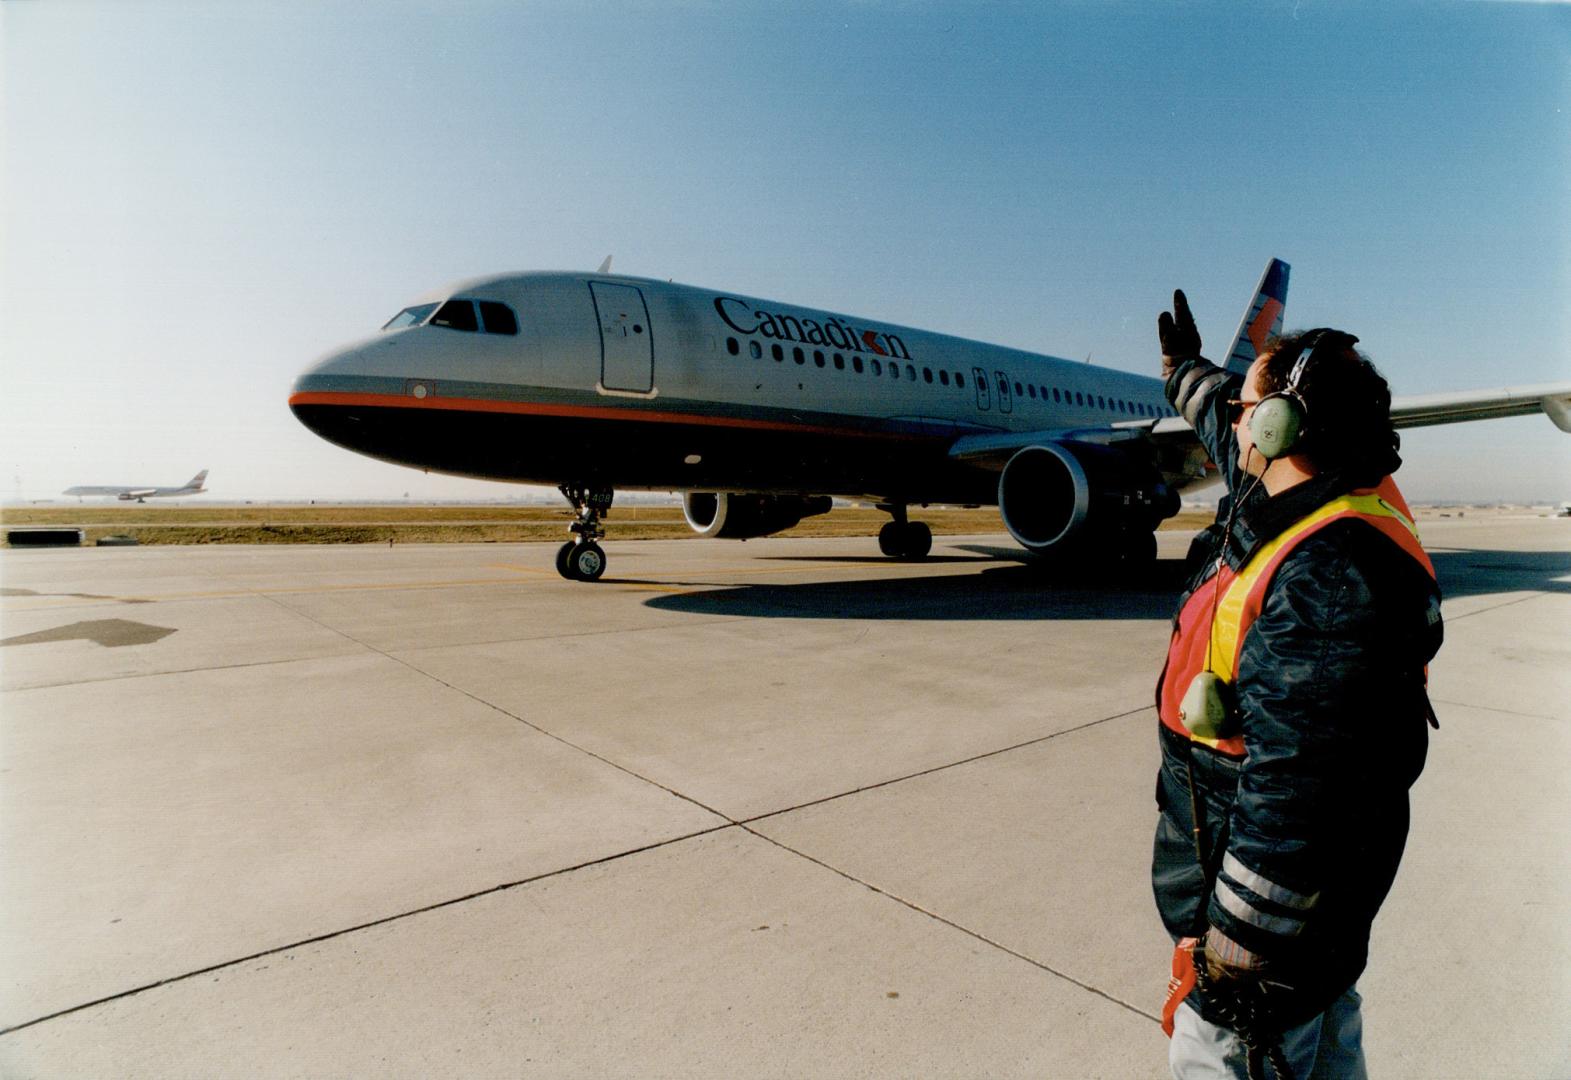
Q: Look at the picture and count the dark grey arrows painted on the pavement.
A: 1